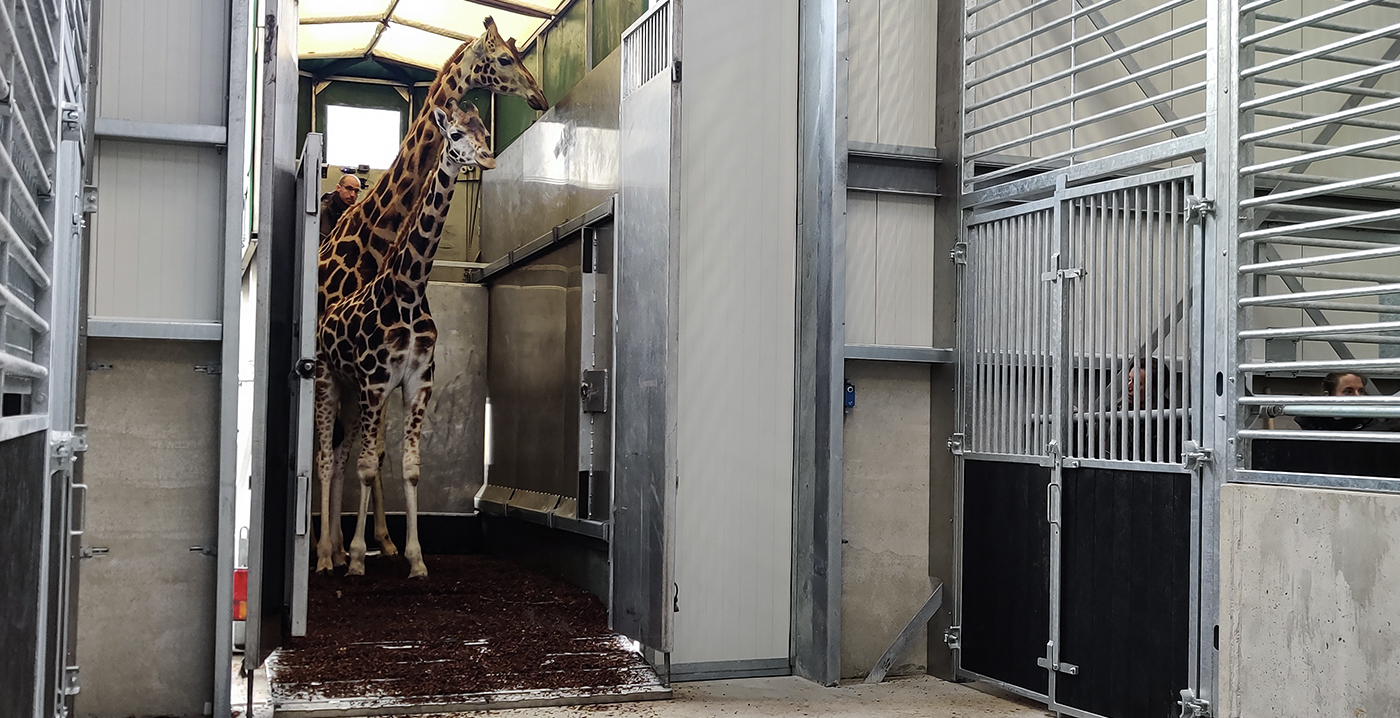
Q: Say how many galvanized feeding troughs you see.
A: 0